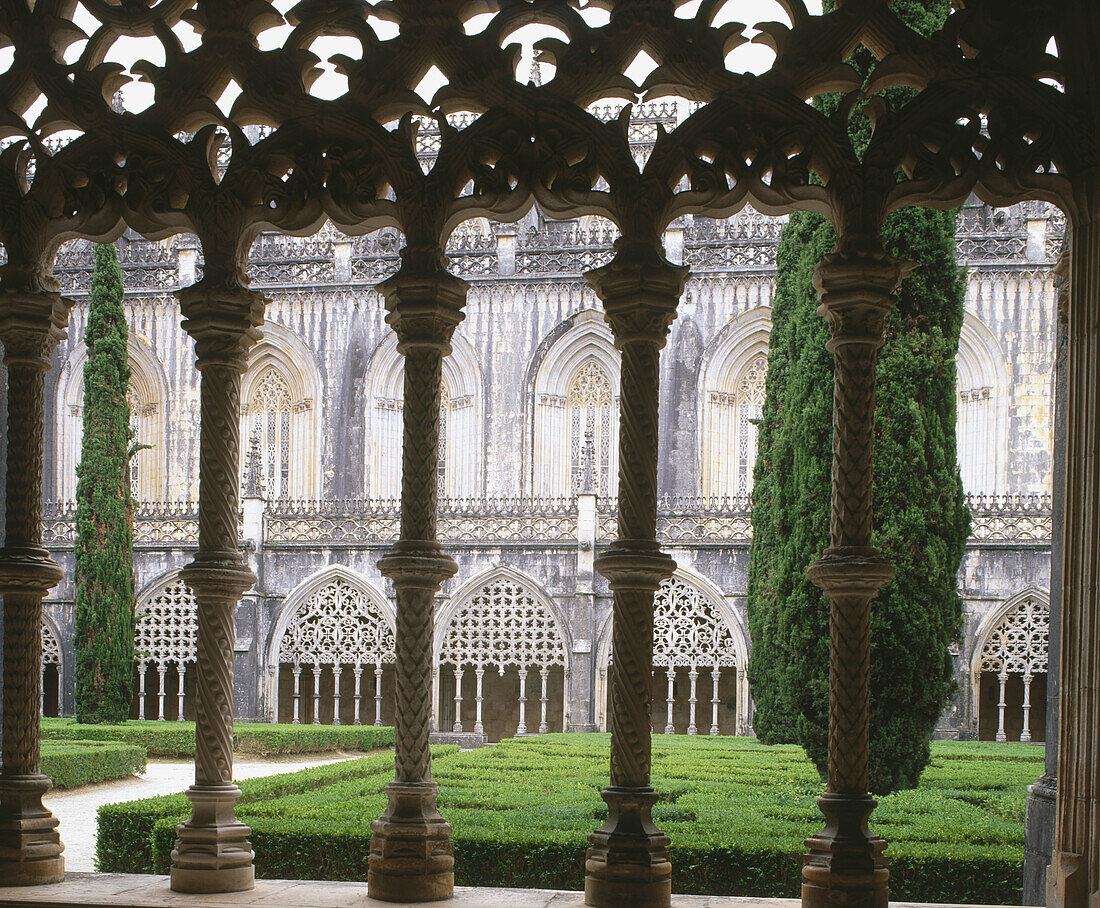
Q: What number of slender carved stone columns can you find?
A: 5